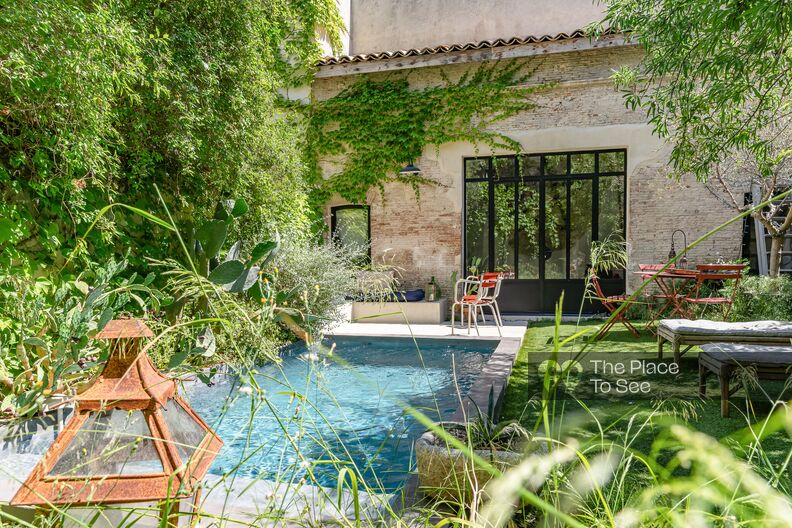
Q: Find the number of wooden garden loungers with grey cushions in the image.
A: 2